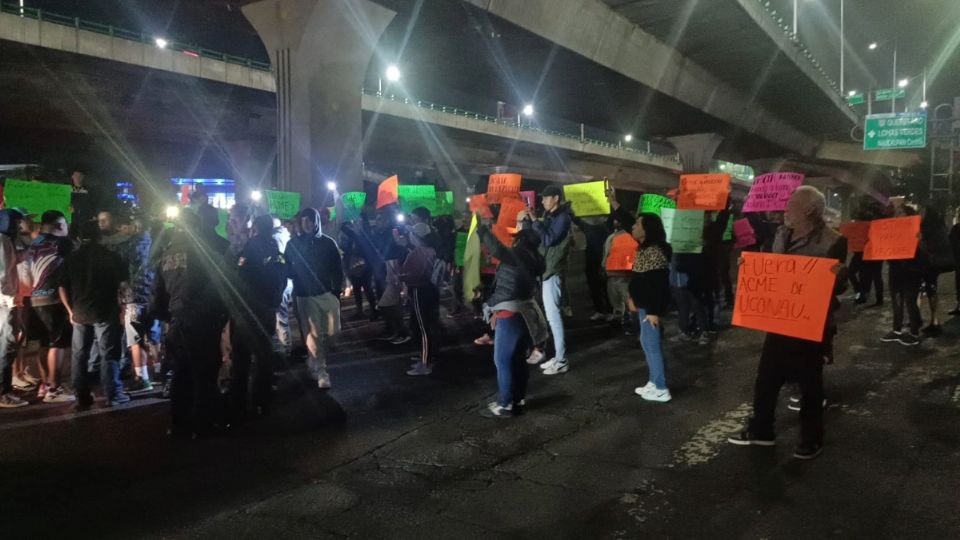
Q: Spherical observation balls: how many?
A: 0